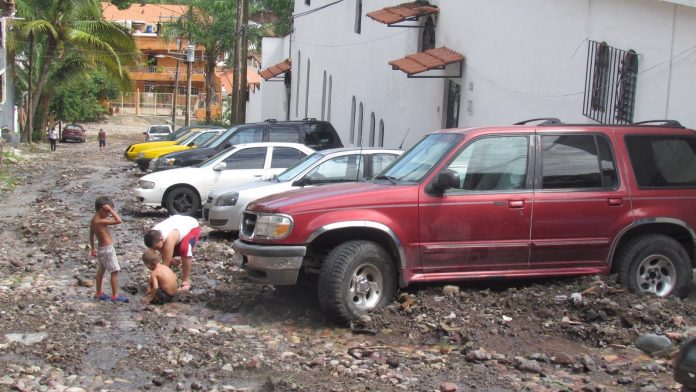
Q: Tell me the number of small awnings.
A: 3